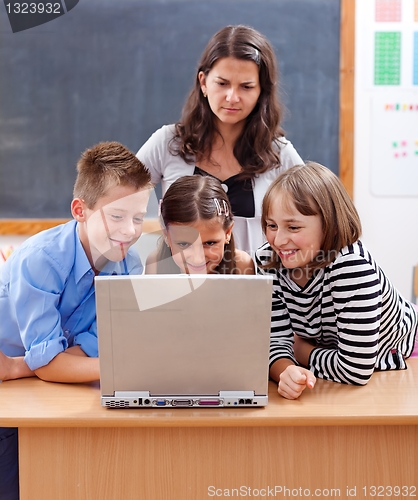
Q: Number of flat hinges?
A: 2